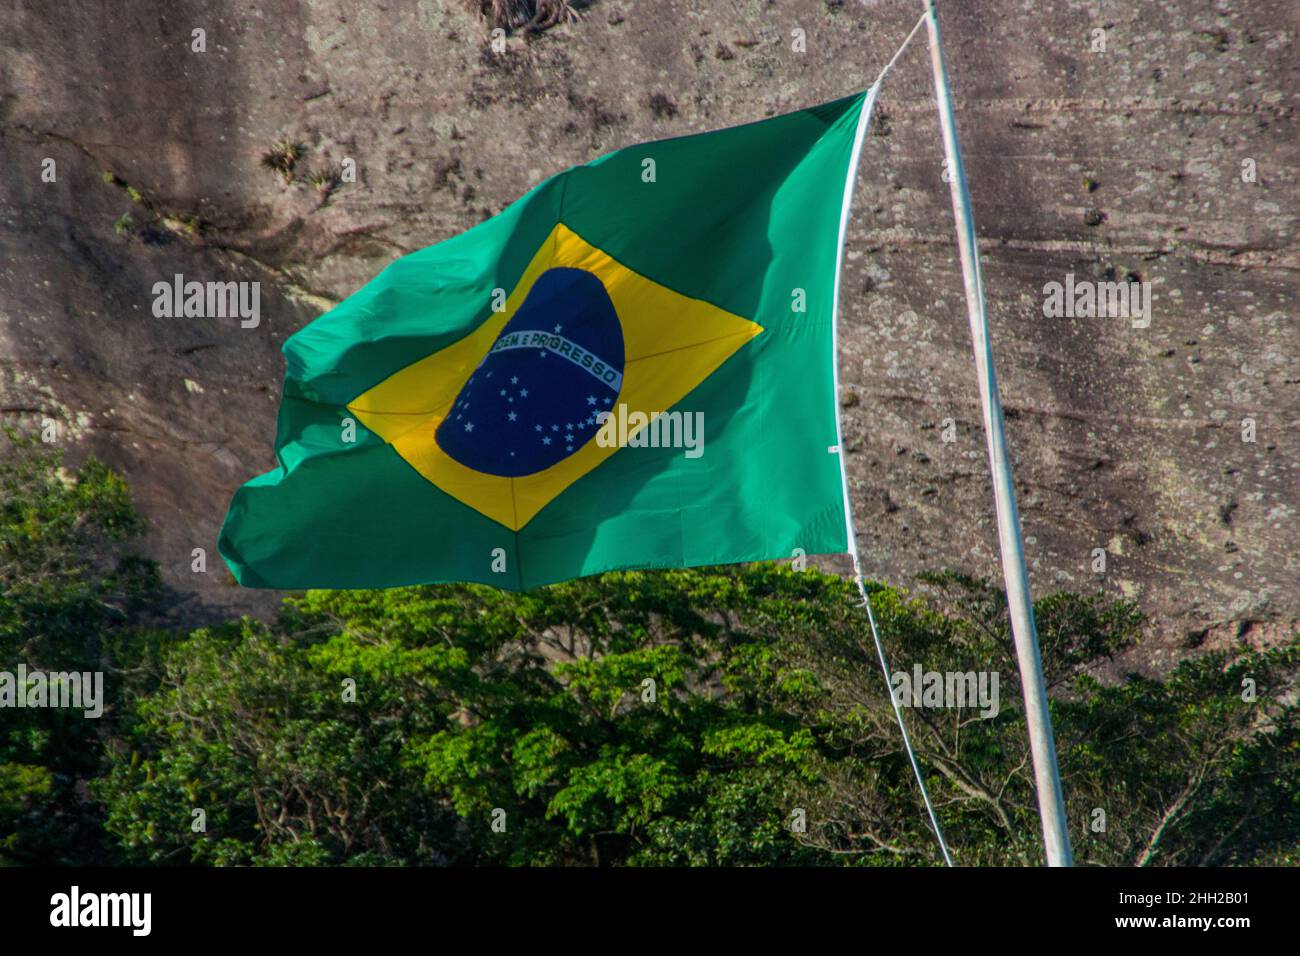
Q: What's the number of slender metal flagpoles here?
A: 1